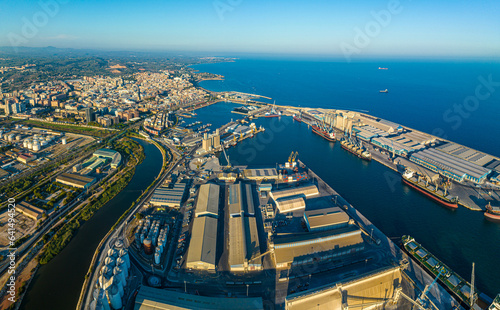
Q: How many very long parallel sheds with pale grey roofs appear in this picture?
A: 2